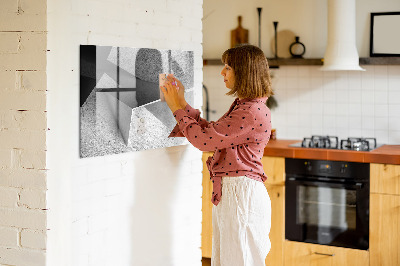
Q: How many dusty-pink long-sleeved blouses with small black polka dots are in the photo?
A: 1